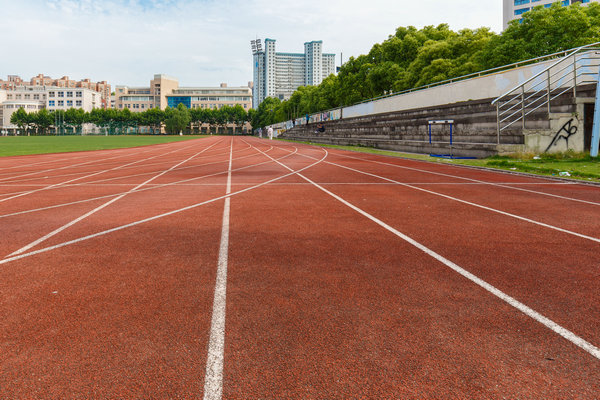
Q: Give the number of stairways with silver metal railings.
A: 1